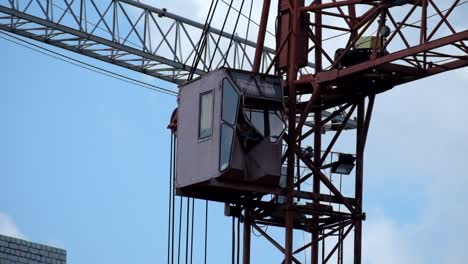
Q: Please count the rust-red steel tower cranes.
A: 1